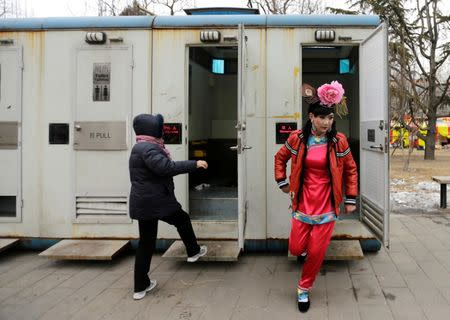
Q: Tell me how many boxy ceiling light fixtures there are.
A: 3